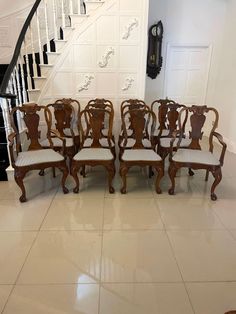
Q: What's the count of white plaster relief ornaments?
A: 4